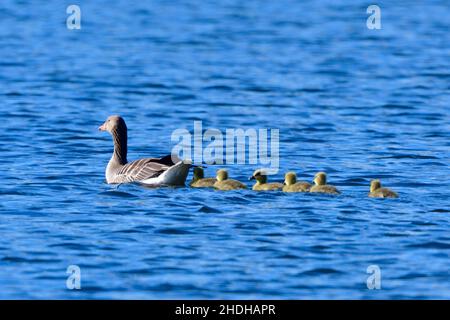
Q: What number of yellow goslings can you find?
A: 6